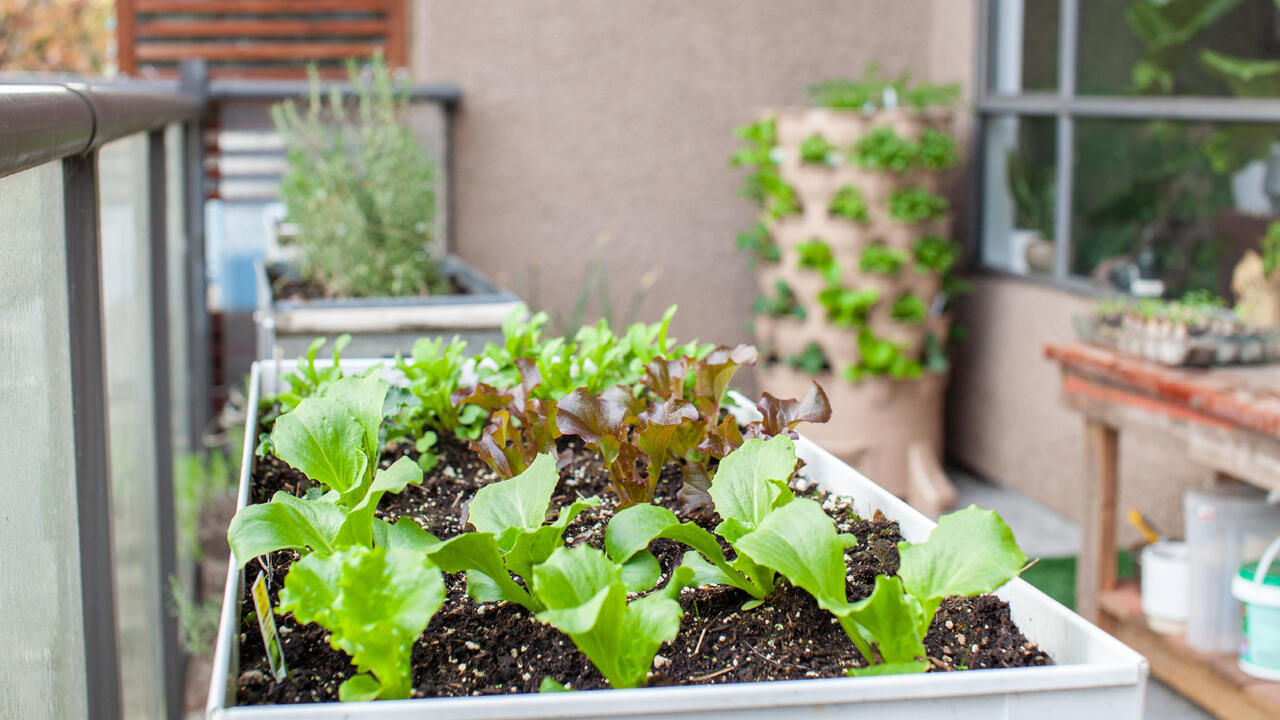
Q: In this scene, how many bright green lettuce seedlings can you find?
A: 6